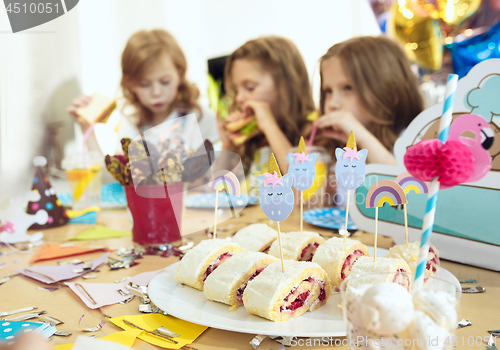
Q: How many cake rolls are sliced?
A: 8